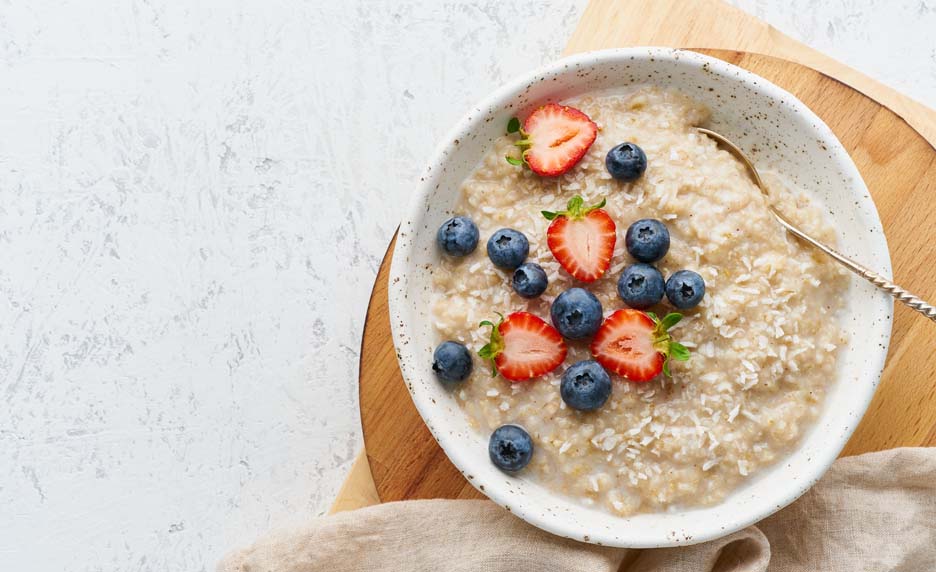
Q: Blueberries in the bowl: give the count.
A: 11